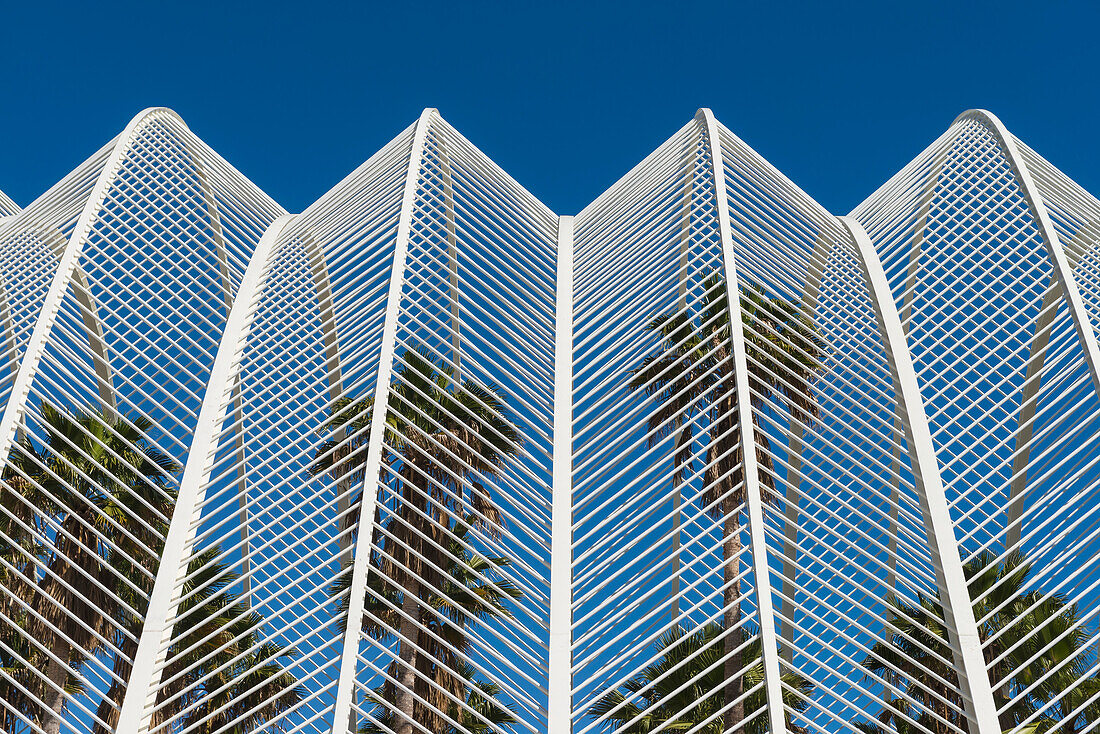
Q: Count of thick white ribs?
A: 7